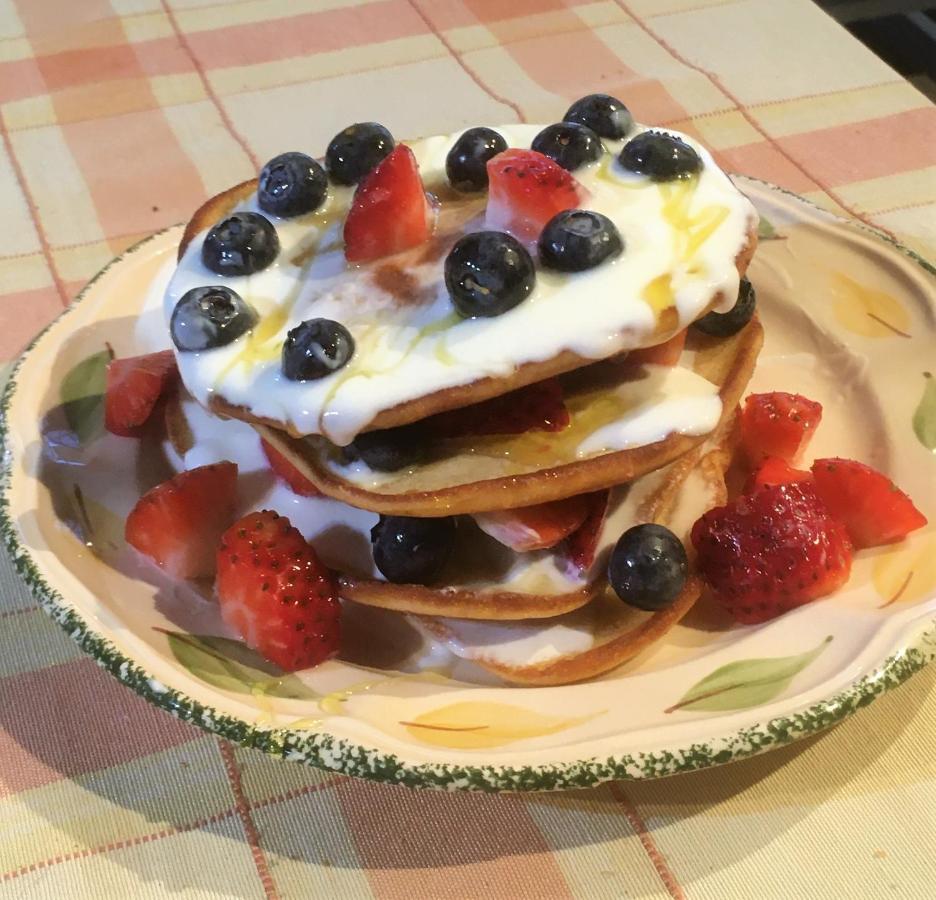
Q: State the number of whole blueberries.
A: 15